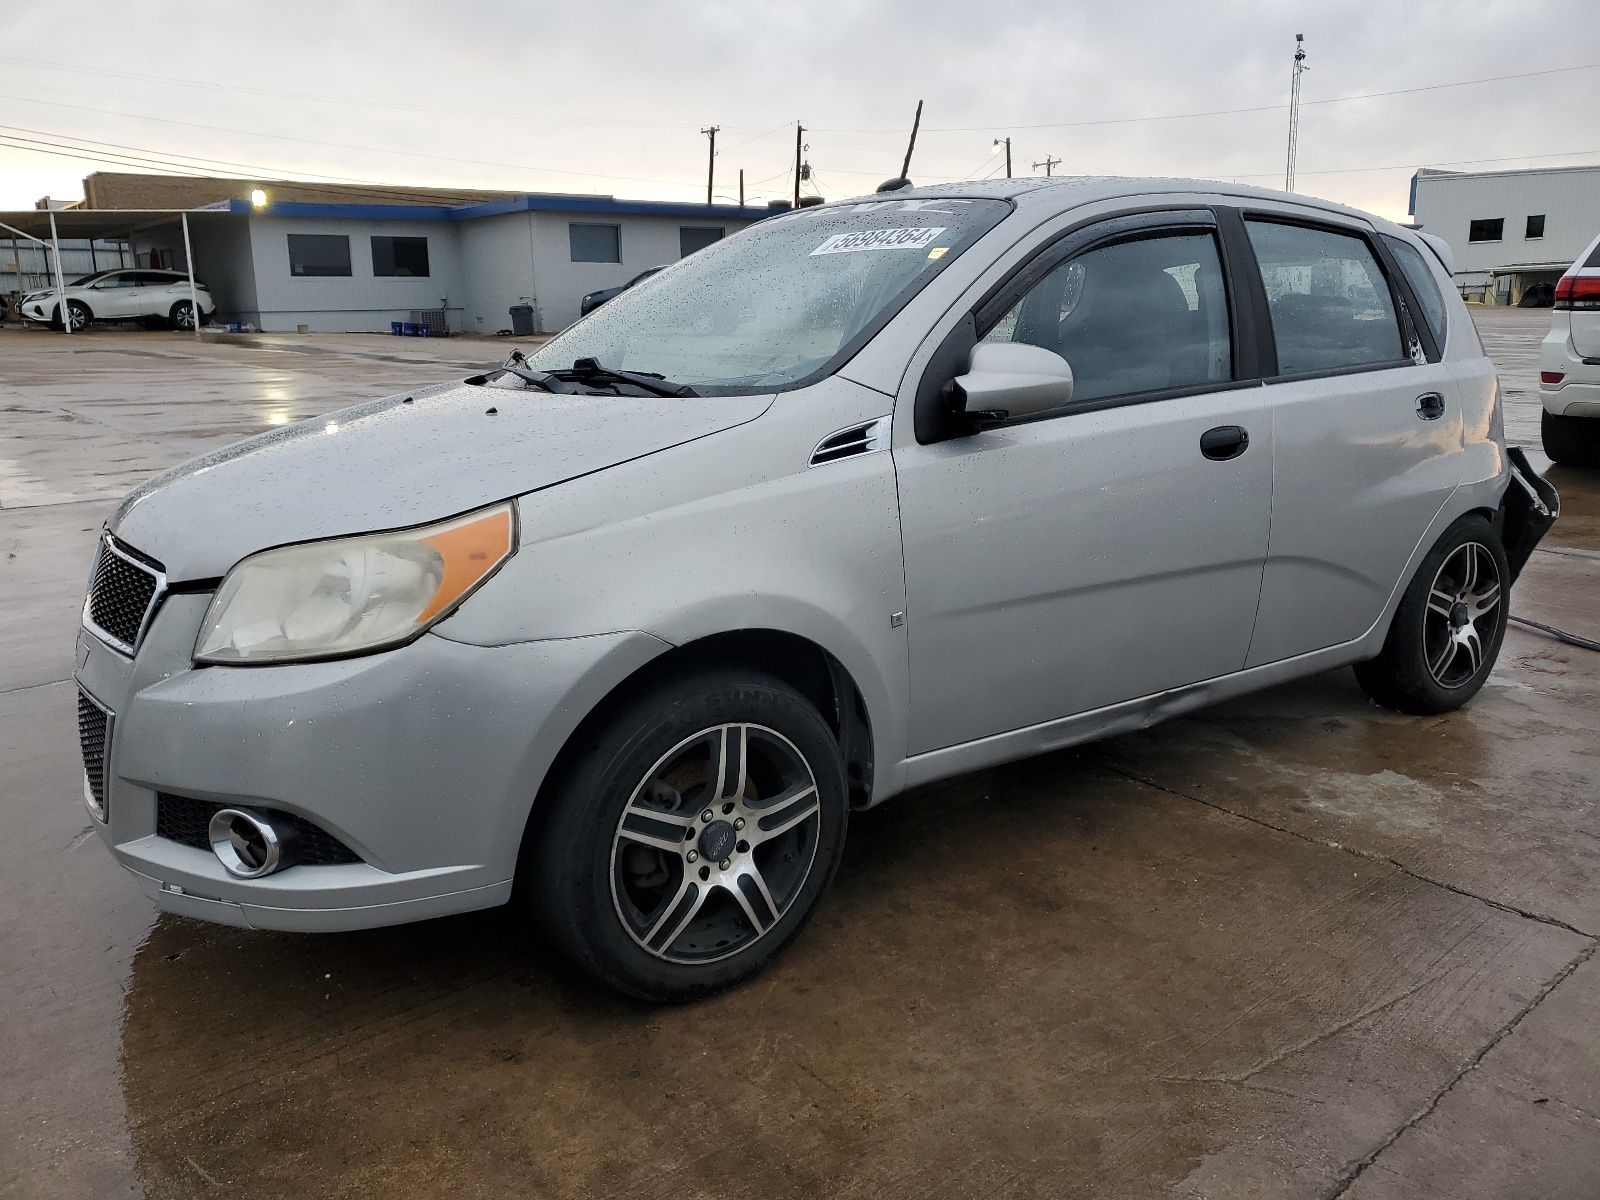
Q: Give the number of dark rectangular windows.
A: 6